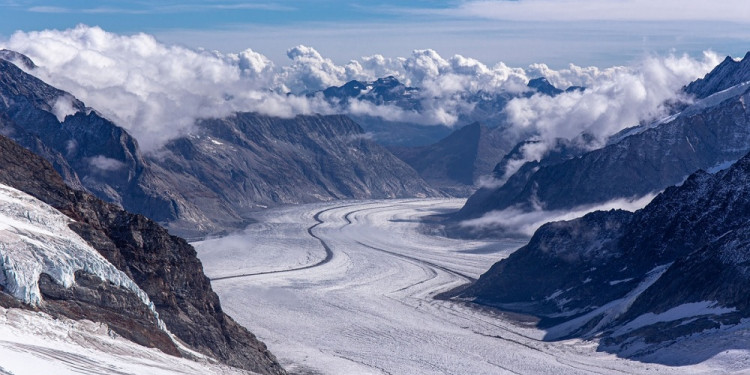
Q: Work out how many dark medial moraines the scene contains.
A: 2